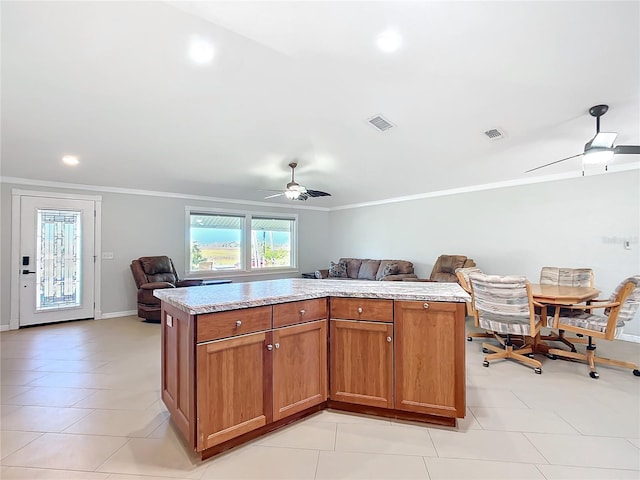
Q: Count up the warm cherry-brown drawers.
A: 3